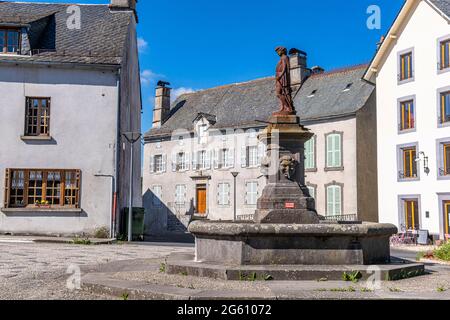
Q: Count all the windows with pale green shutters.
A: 4